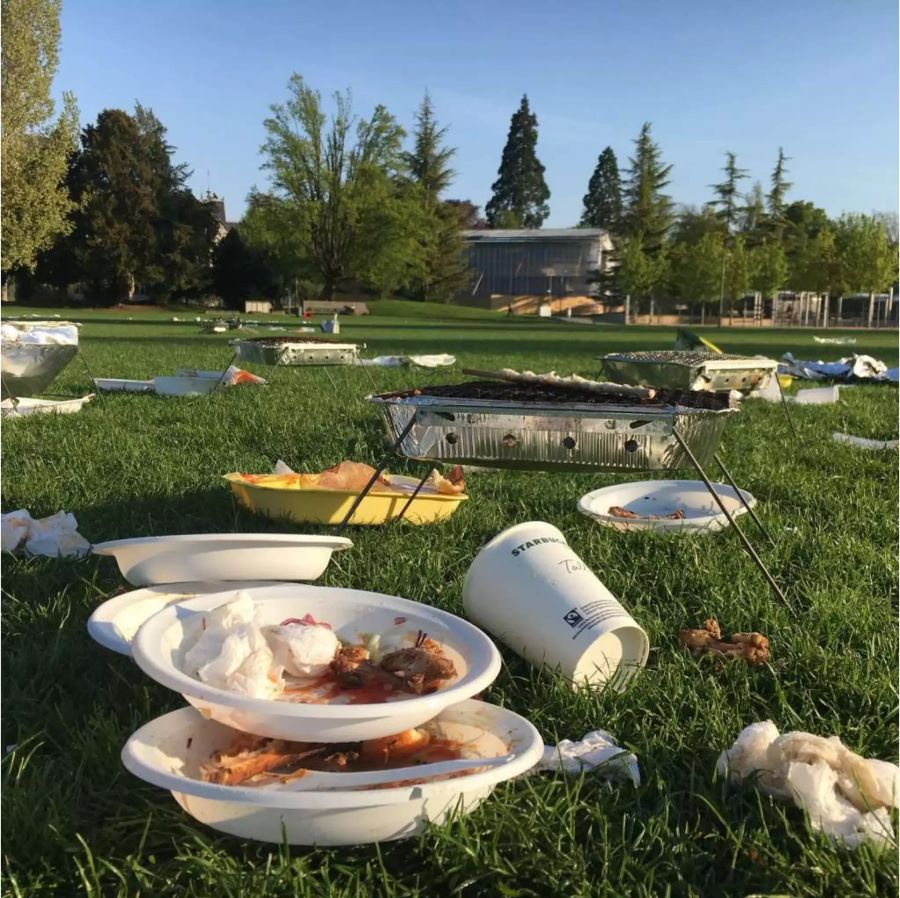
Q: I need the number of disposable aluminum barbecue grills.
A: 4